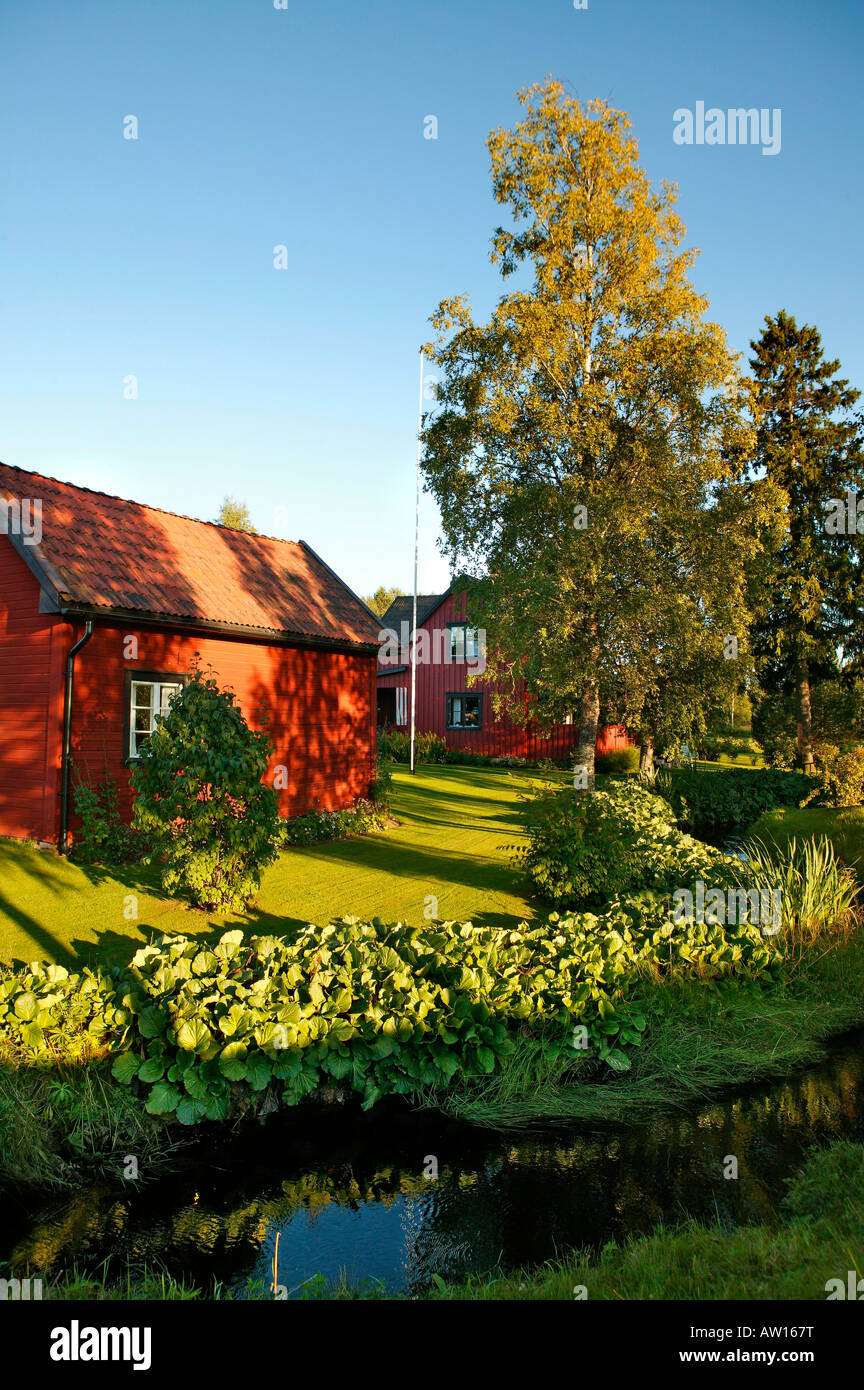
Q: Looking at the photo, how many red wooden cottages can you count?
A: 2